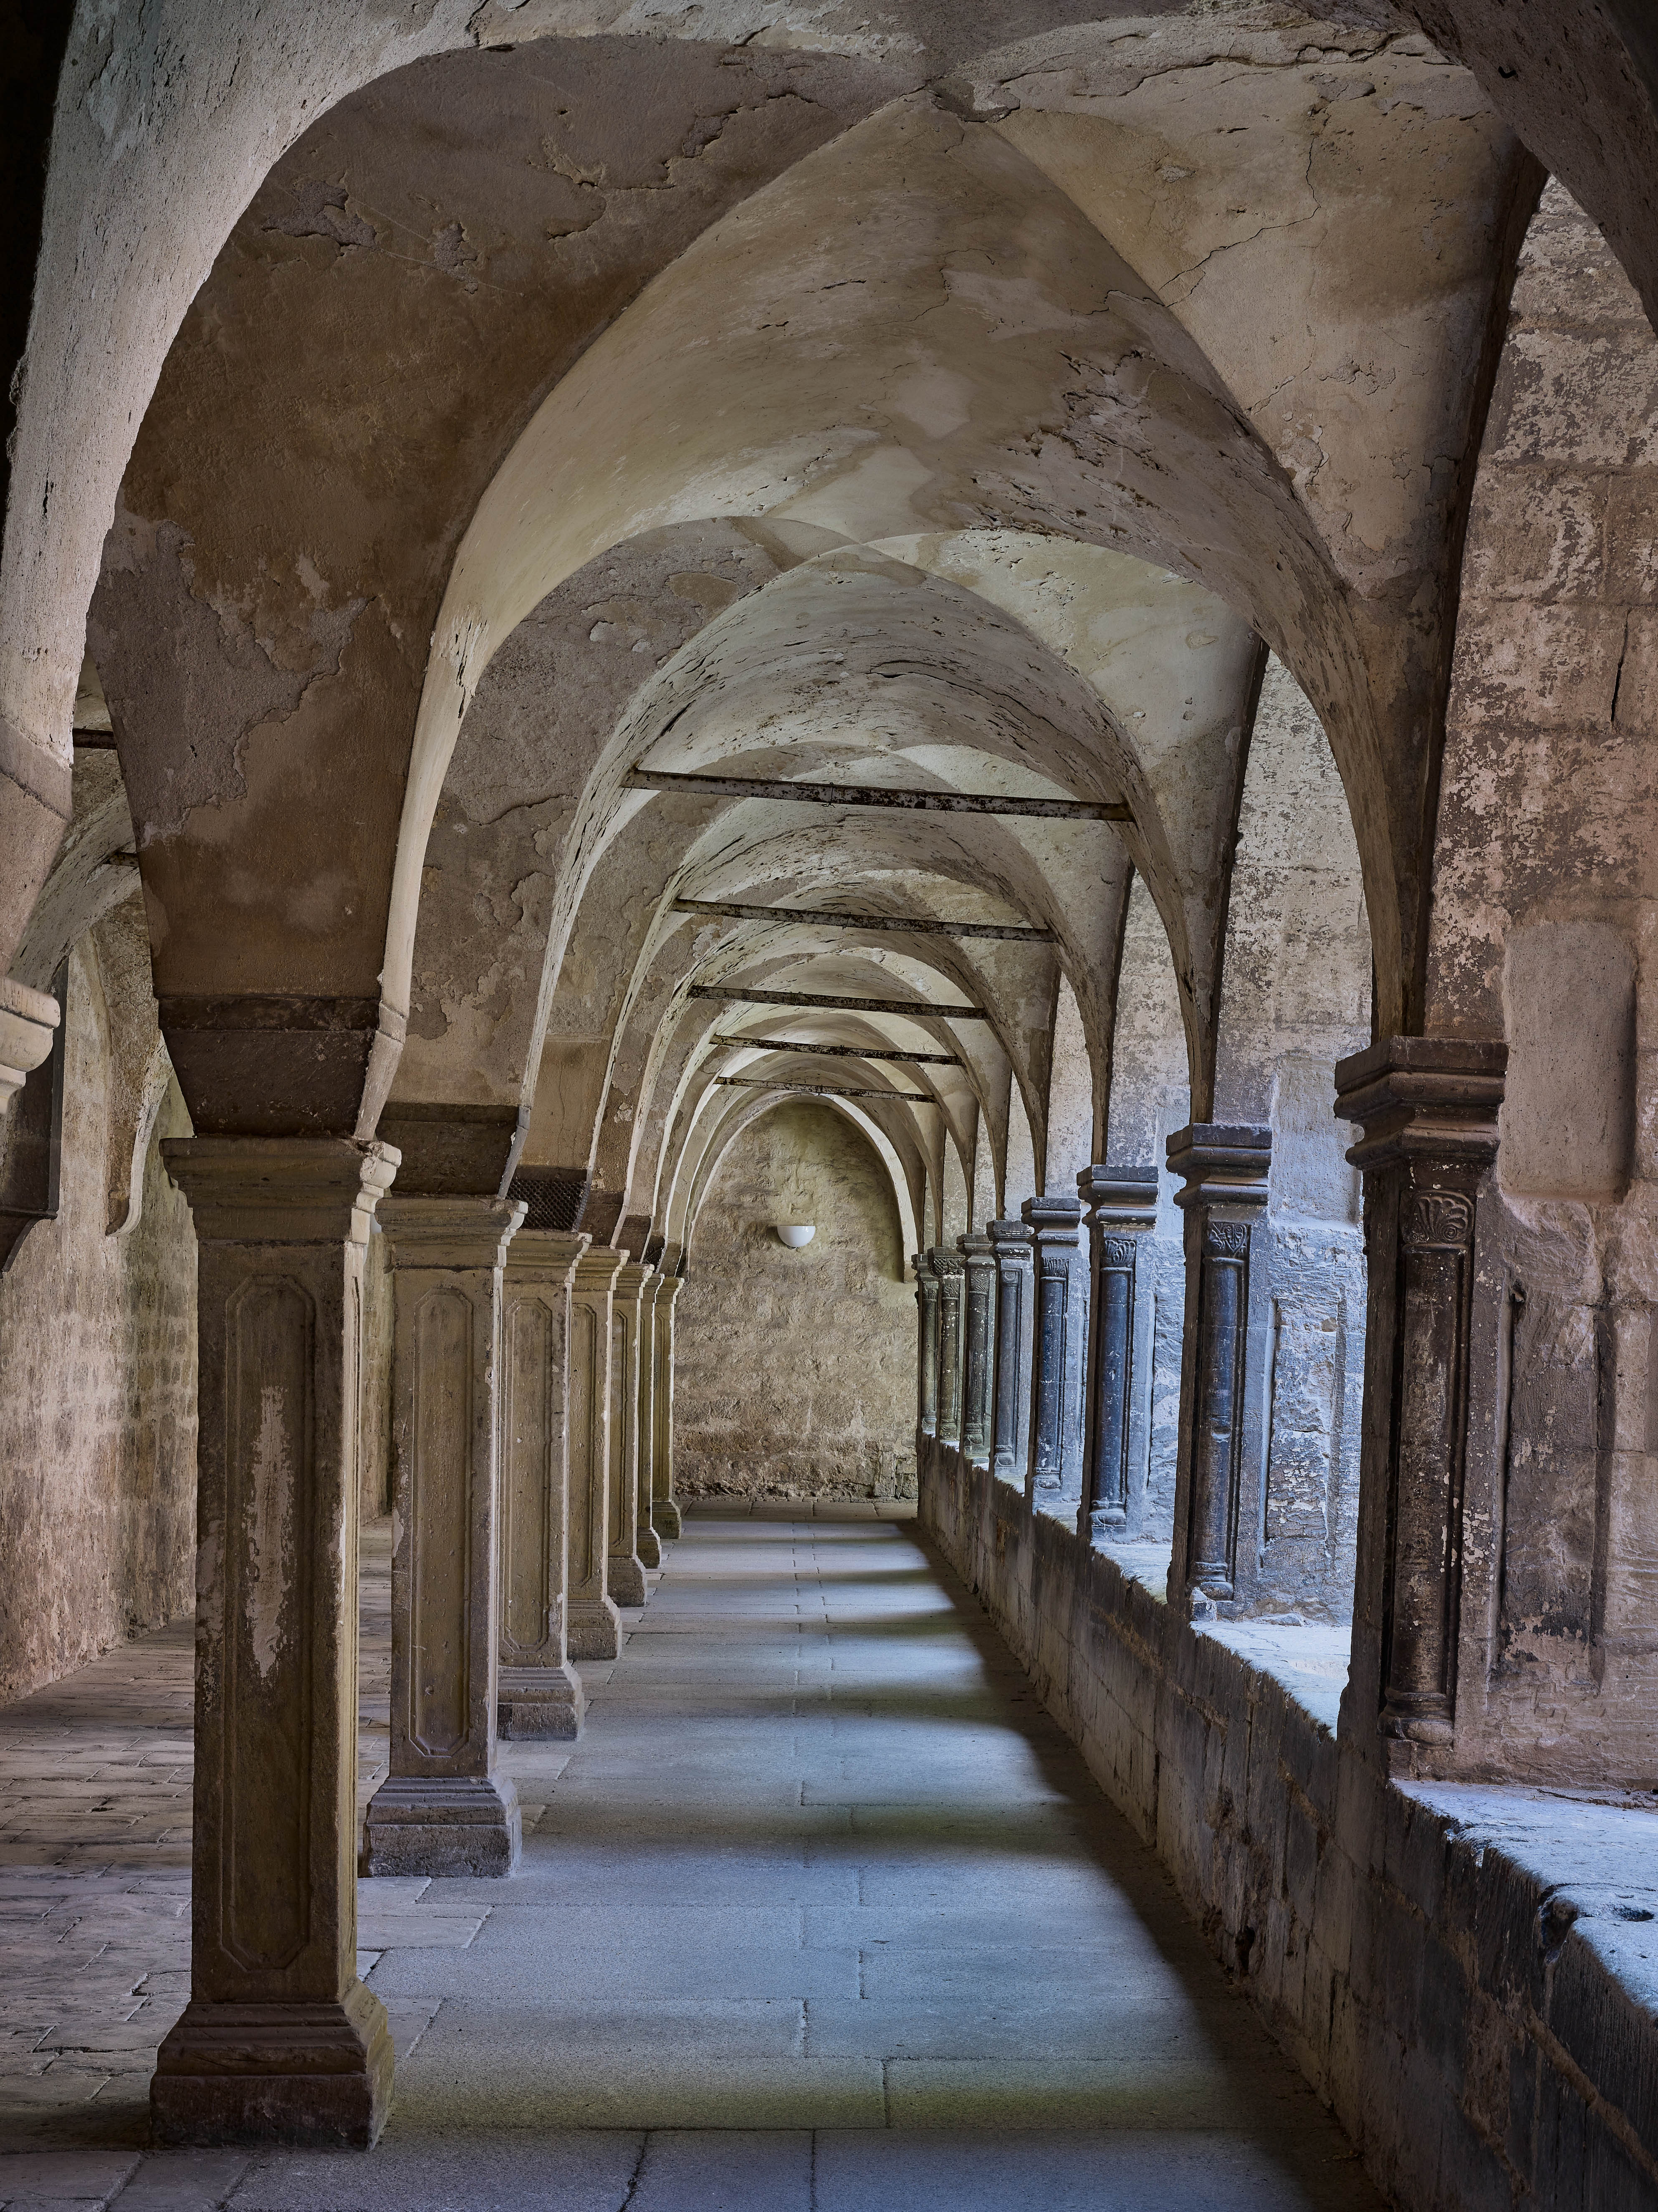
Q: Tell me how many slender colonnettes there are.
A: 8